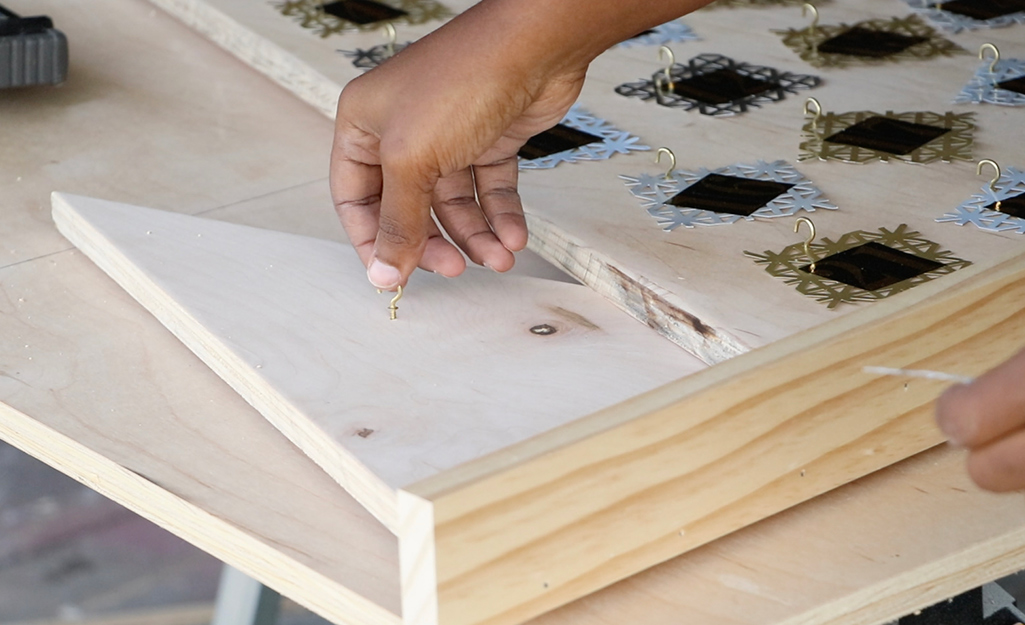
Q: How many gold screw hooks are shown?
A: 9